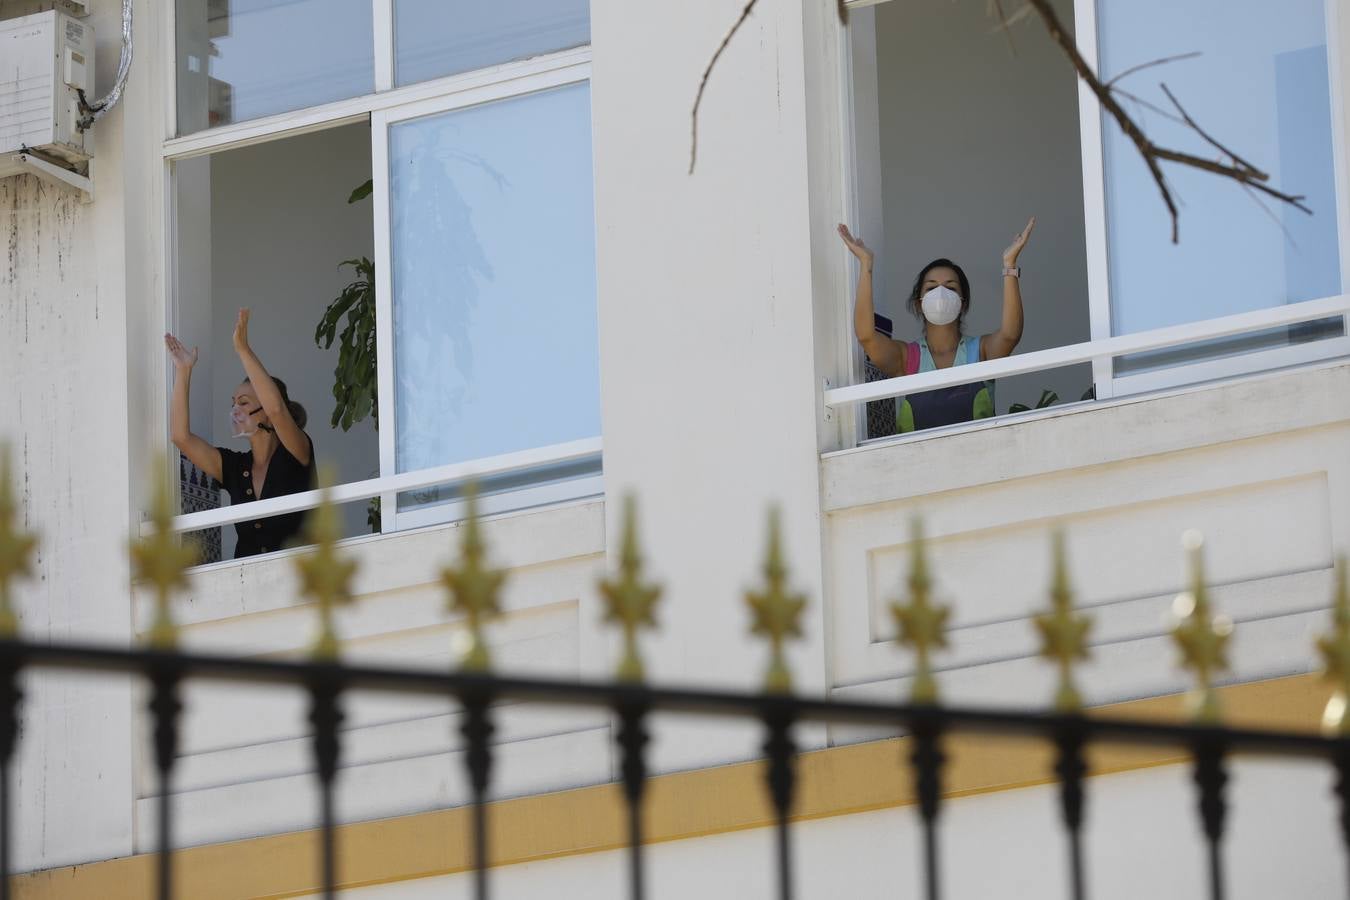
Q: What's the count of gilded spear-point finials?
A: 10